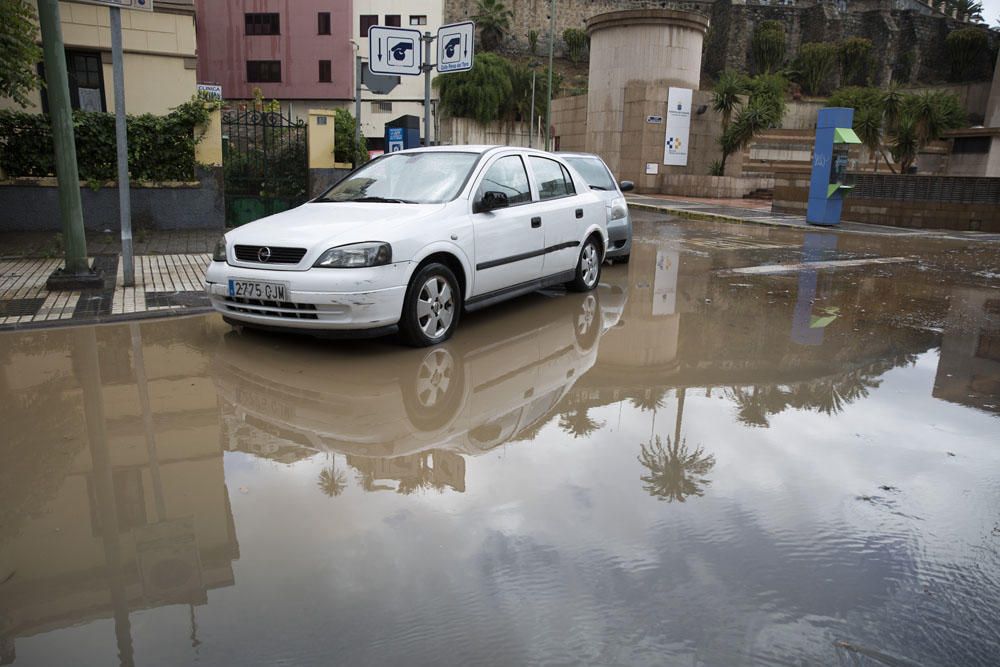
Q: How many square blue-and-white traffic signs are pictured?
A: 2